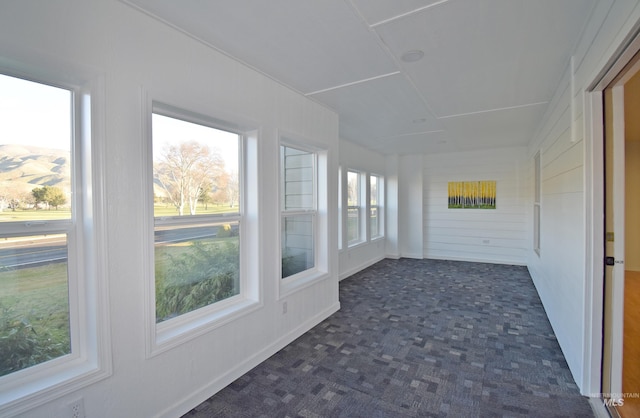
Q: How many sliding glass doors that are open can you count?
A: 1